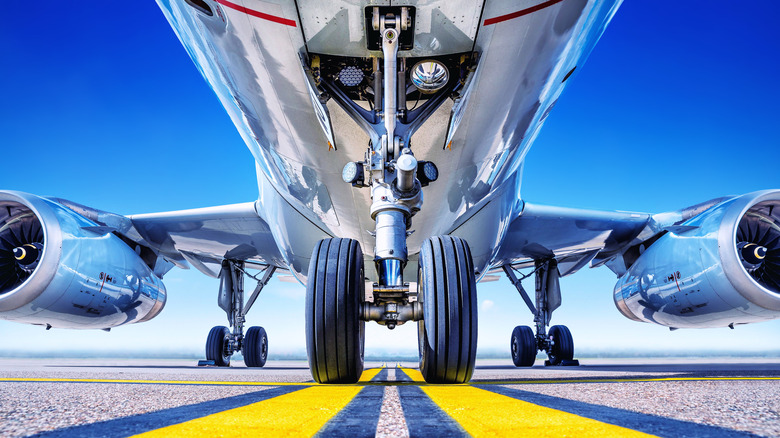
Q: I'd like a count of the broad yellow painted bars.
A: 2